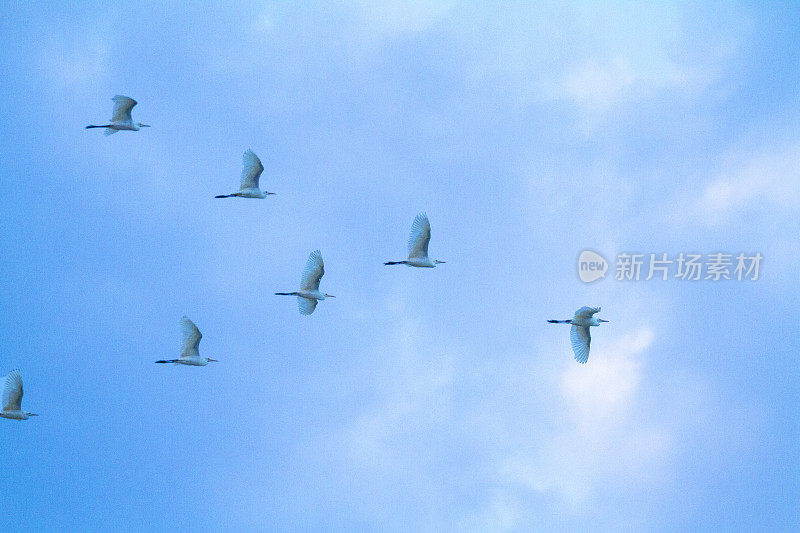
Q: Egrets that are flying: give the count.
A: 7